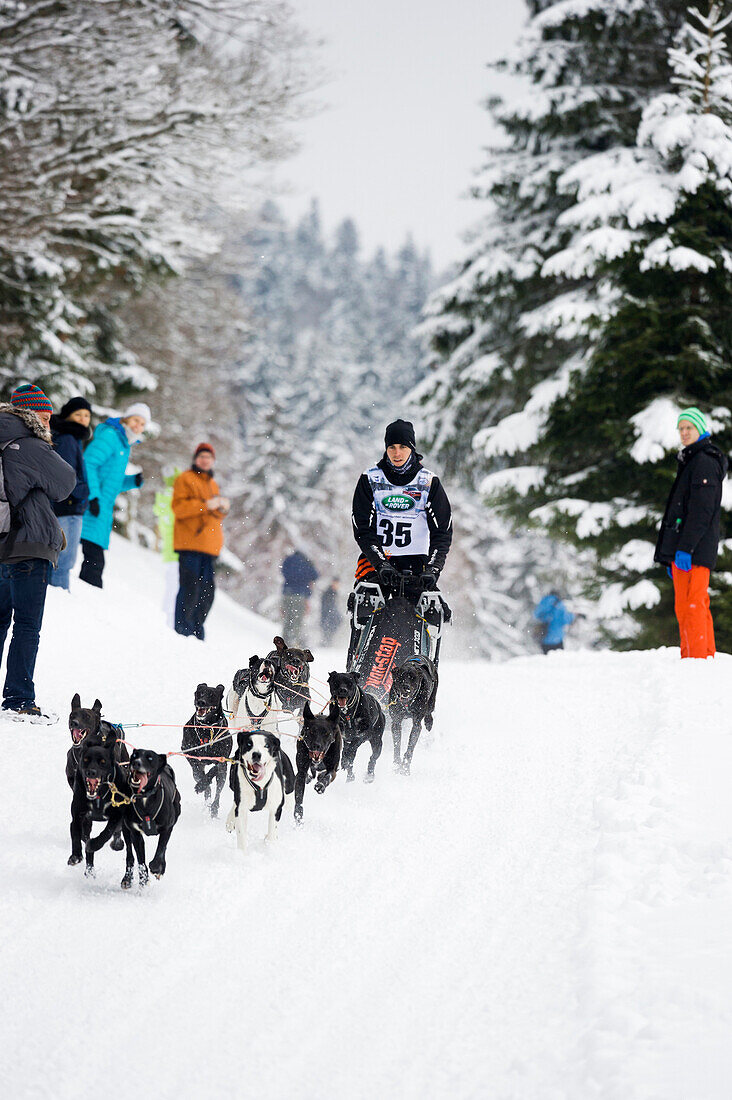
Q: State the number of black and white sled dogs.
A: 2